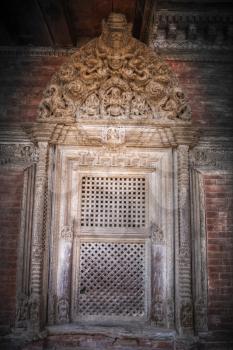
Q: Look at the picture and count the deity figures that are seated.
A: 3